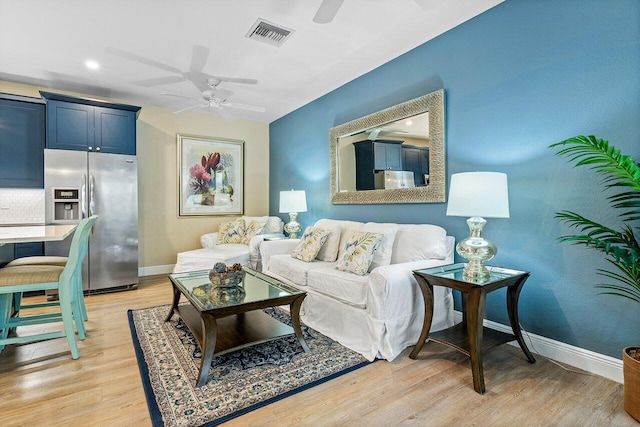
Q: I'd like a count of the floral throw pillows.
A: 4